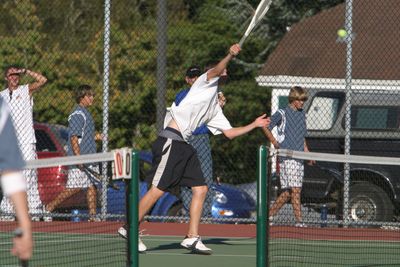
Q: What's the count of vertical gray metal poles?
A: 3